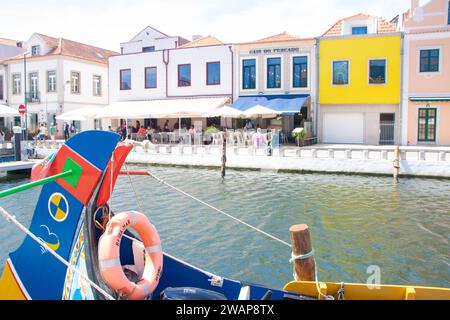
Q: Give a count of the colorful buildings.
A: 2